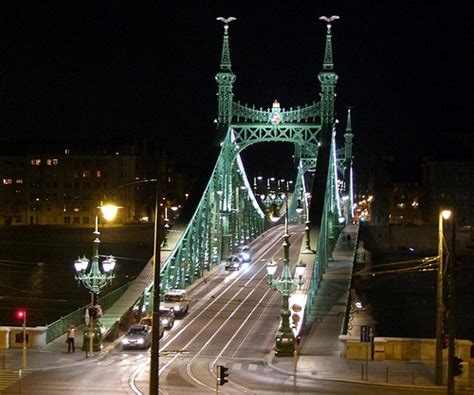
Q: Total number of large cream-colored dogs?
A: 0